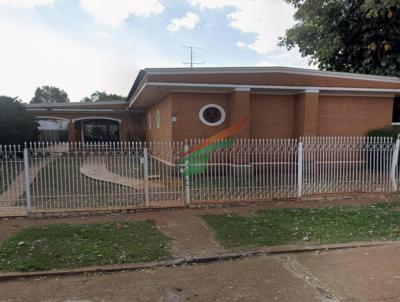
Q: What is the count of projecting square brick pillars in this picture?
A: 2